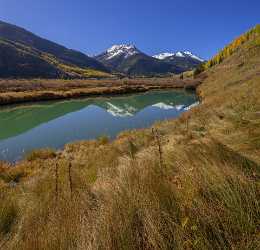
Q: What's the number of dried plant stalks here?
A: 3